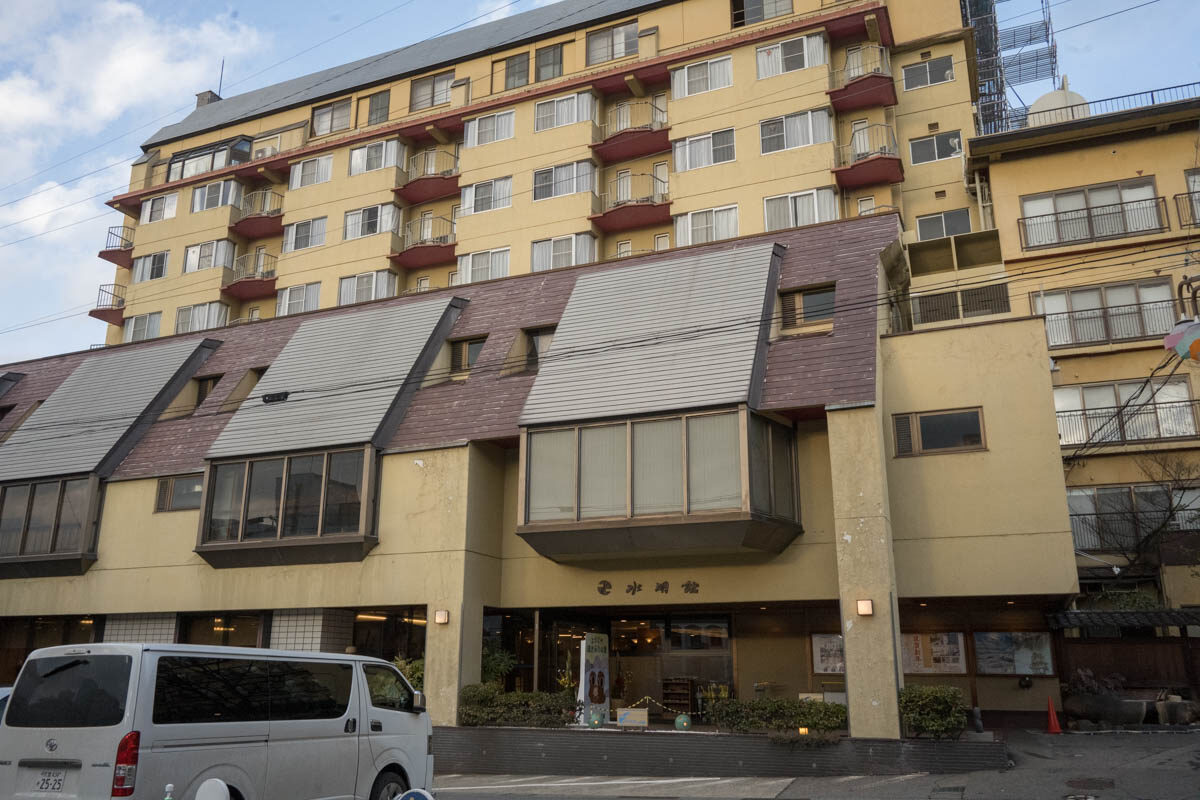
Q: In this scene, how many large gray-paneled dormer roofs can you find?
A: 3